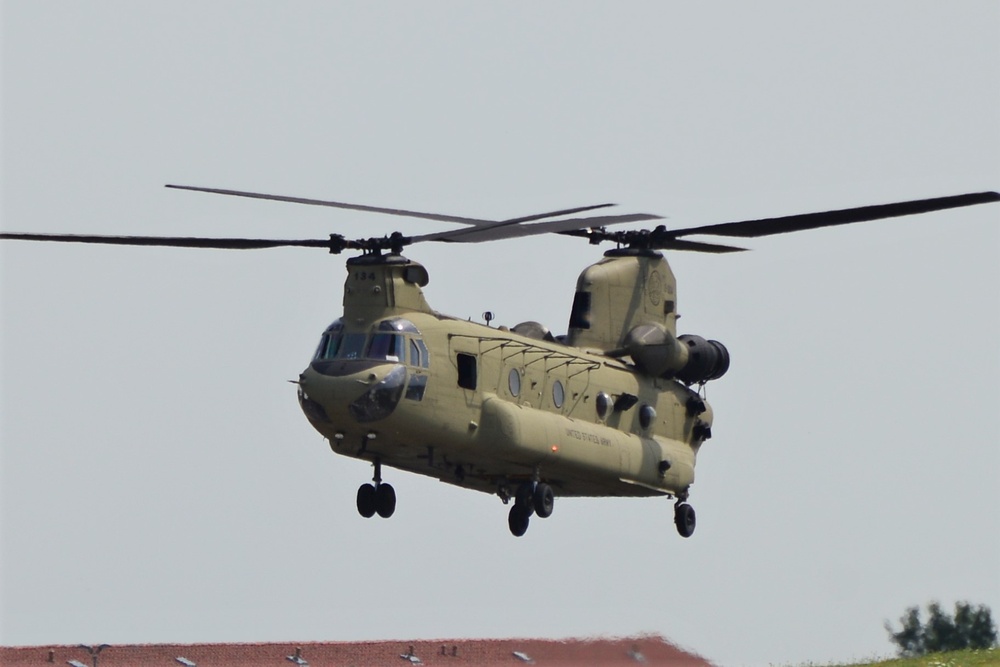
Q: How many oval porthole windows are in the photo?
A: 4